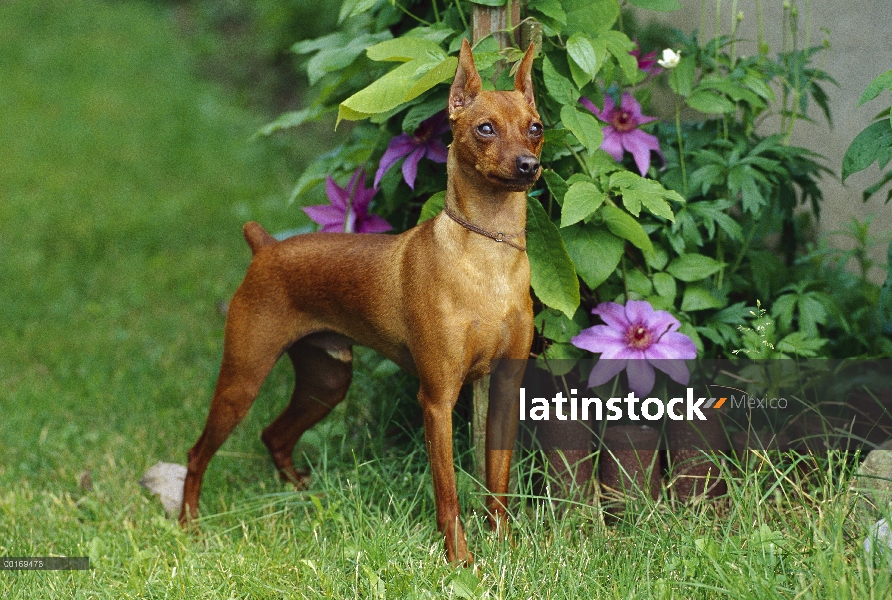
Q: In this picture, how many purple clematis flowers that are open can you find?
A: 5